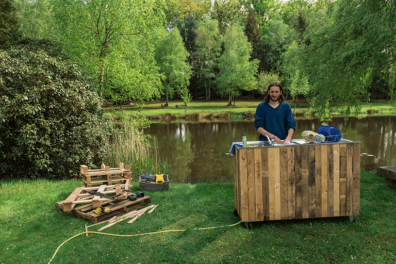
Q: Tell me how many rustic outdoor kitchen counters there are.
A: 1